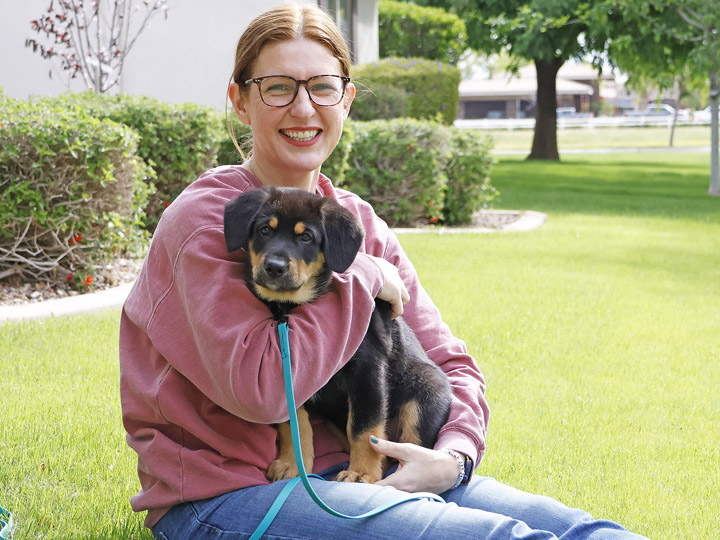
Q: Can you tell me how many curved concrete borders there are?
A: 2